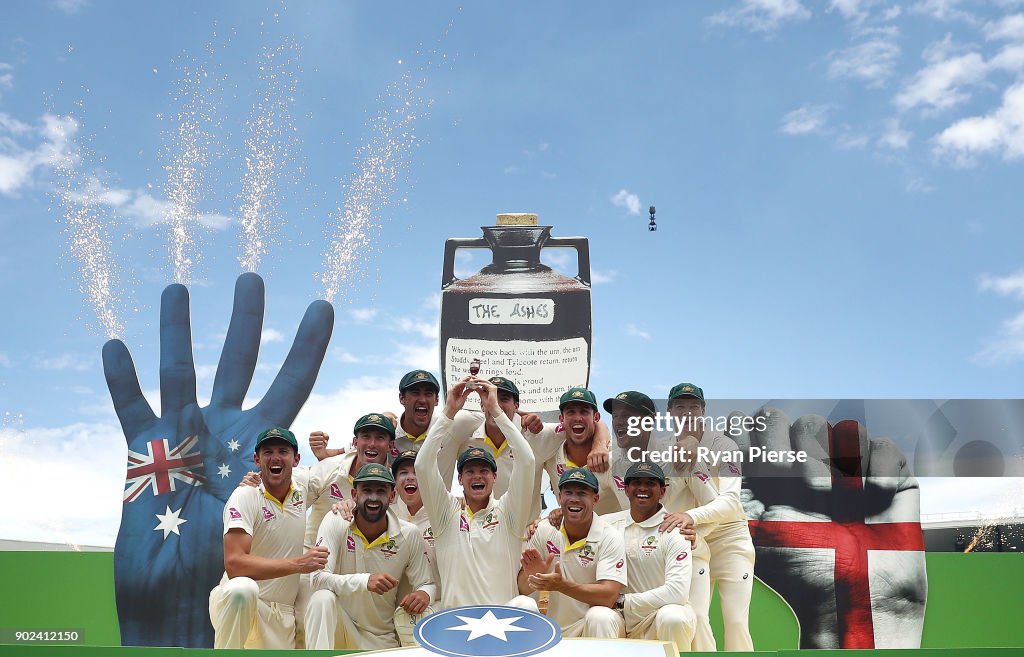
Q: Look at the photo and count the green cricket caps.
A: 12